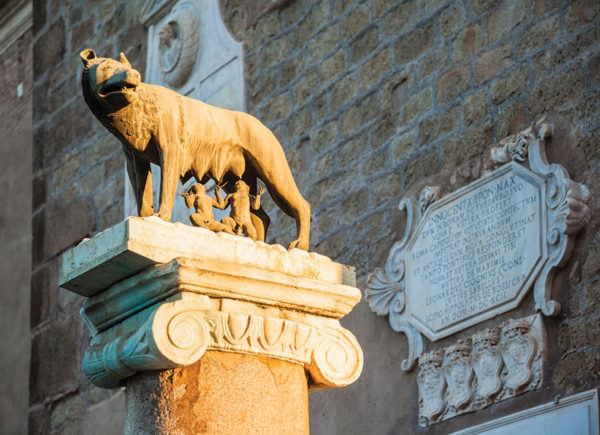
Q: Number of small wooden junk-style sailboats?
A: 0